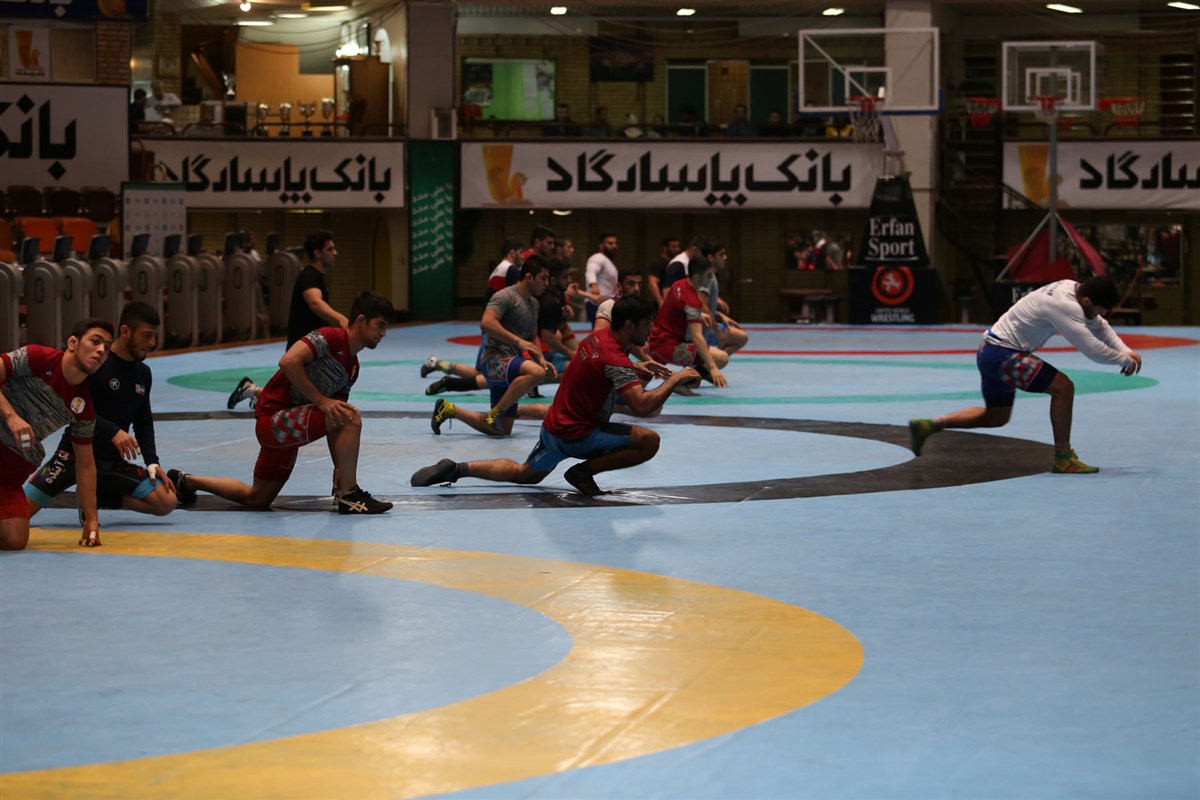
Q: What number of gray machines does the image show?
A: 9